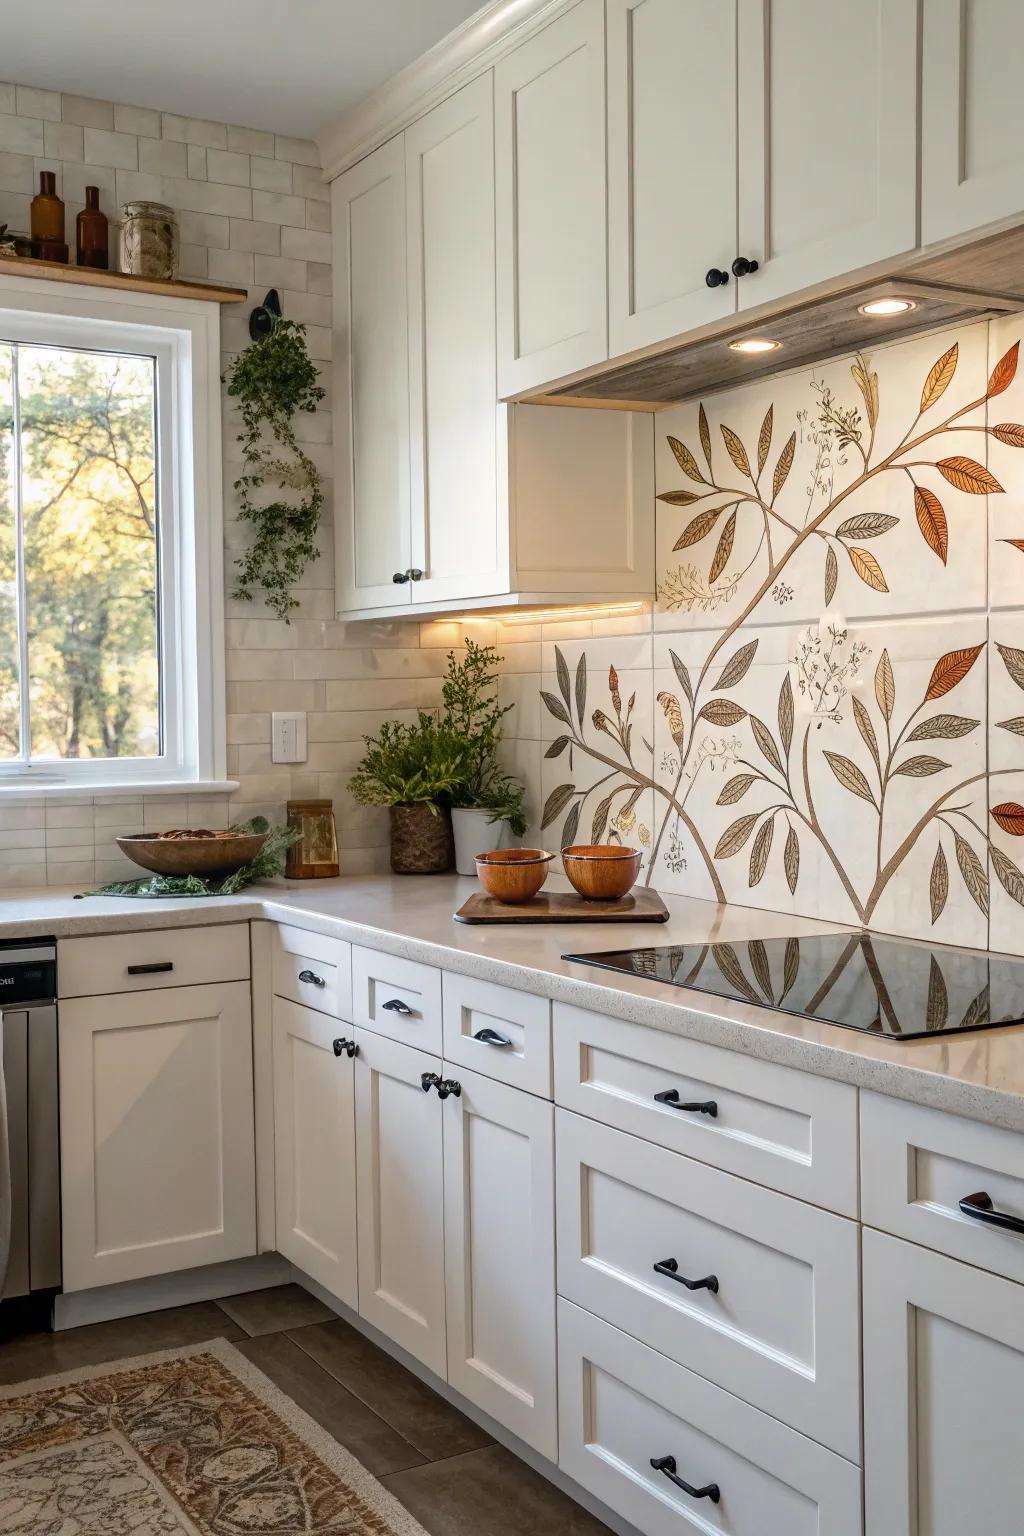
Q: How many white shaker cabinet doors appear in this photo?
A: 11